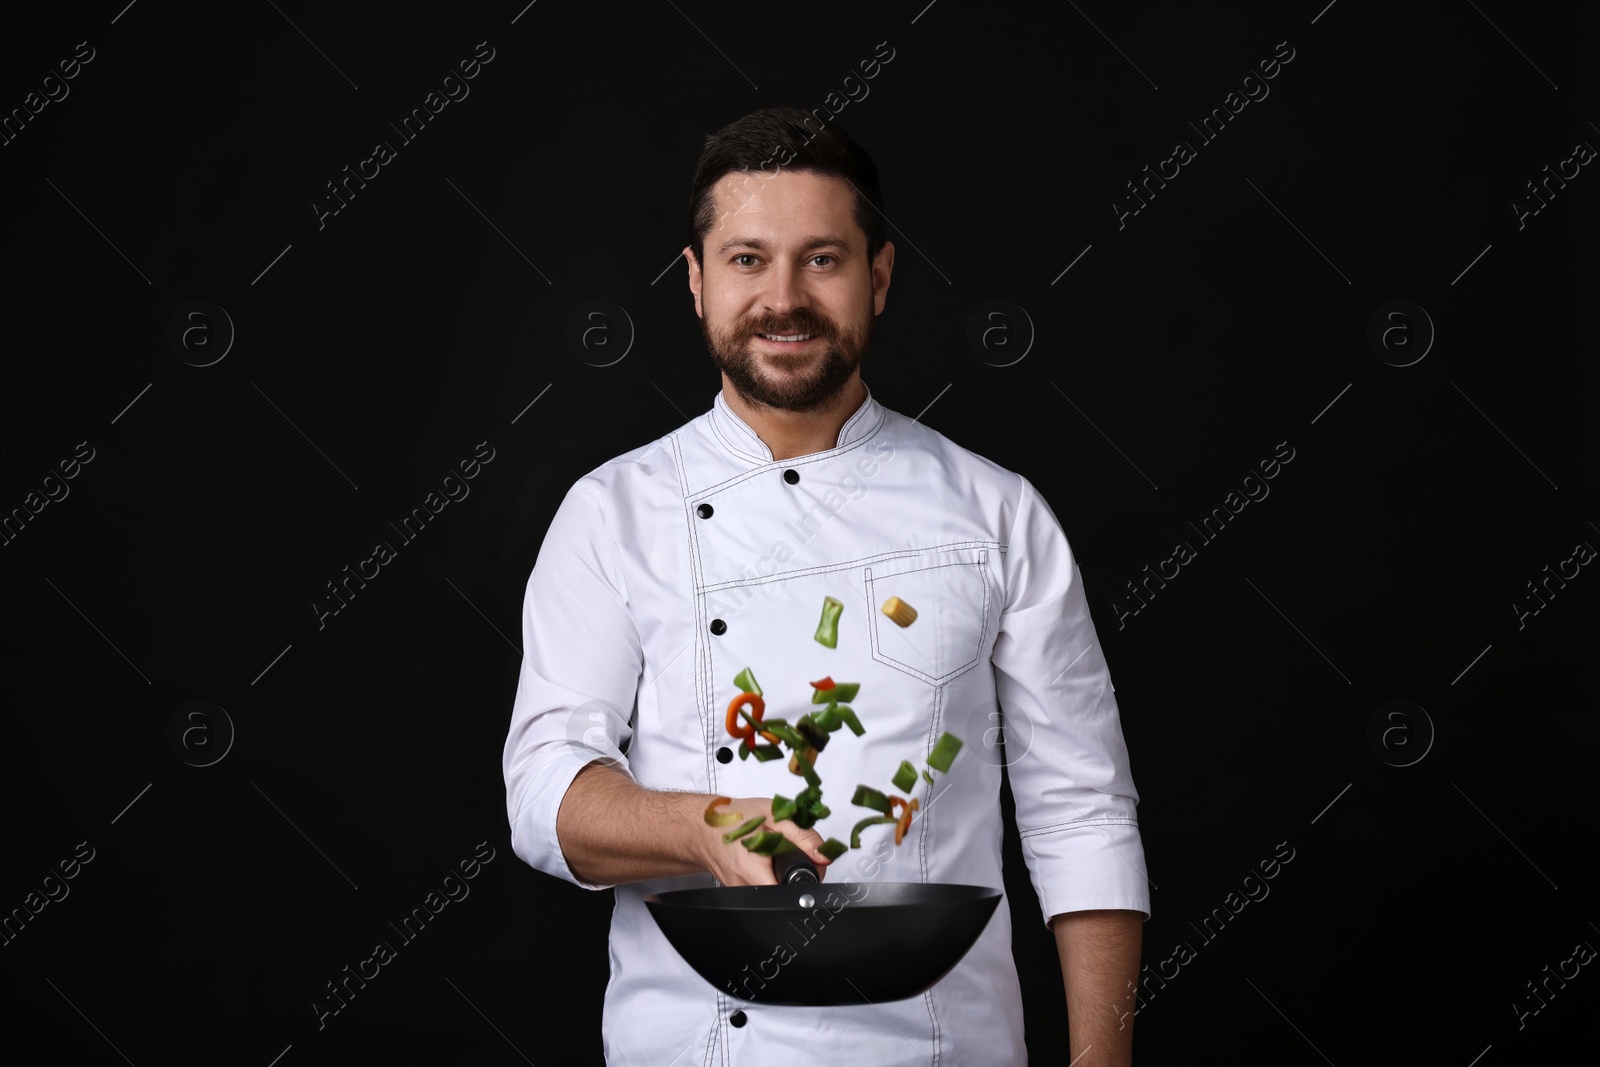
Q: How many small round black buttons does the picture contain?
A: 5